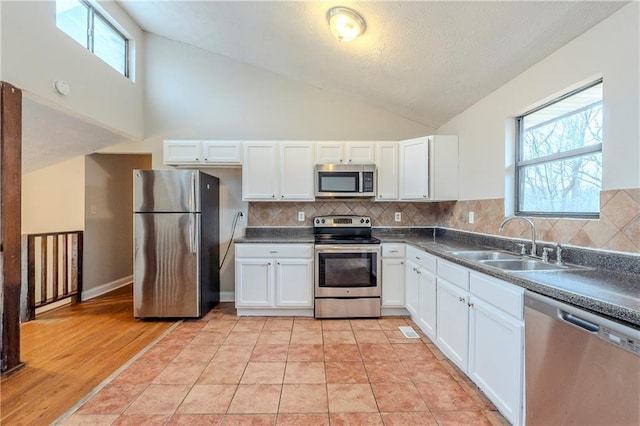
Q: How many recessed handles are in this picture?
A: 1